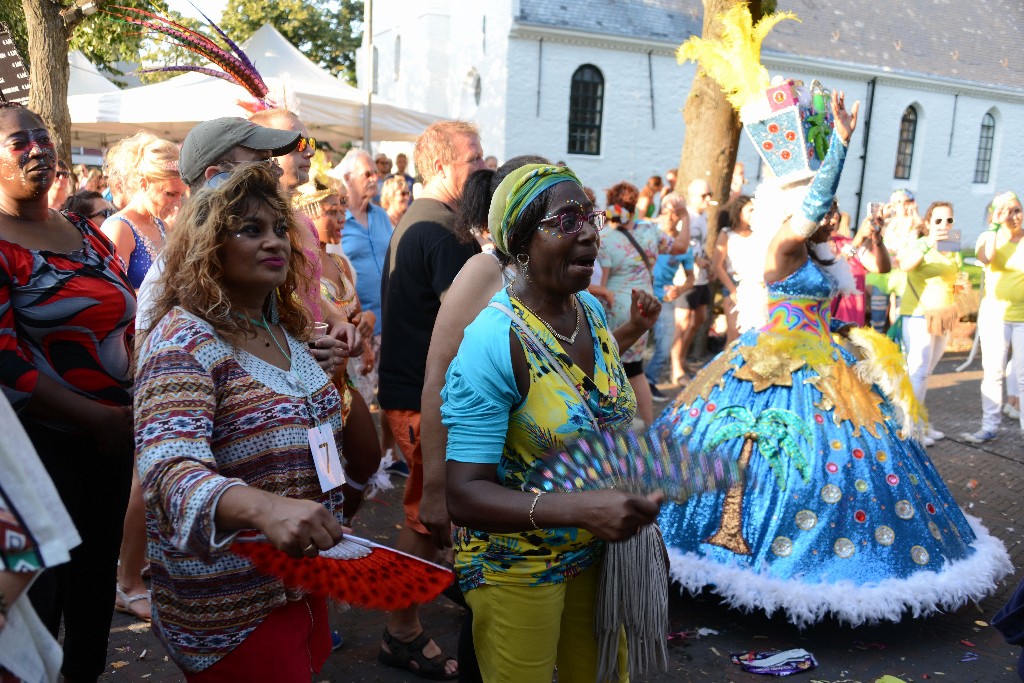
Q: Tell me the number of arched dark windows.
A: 3